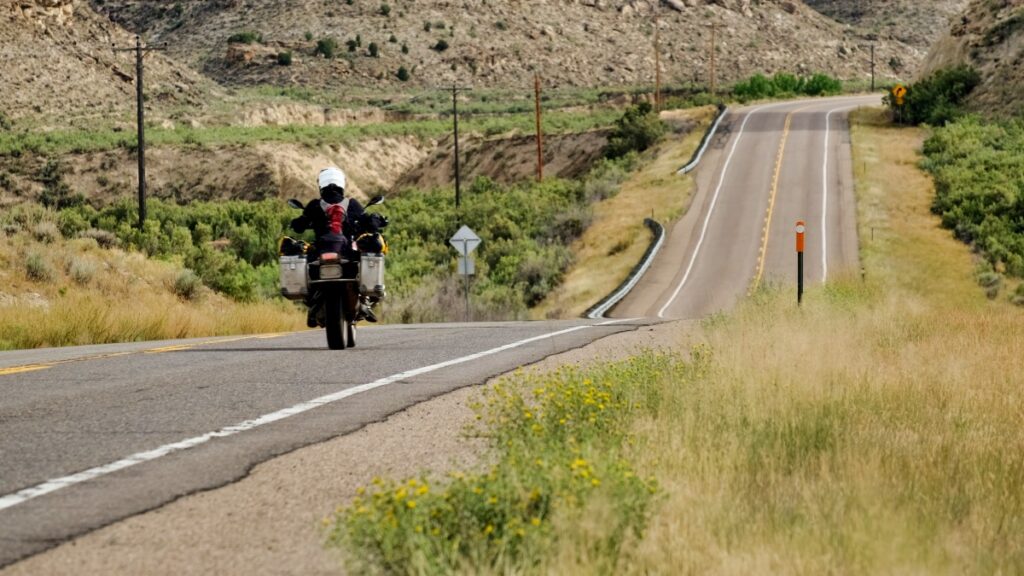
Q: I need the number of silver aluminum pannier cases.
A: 2